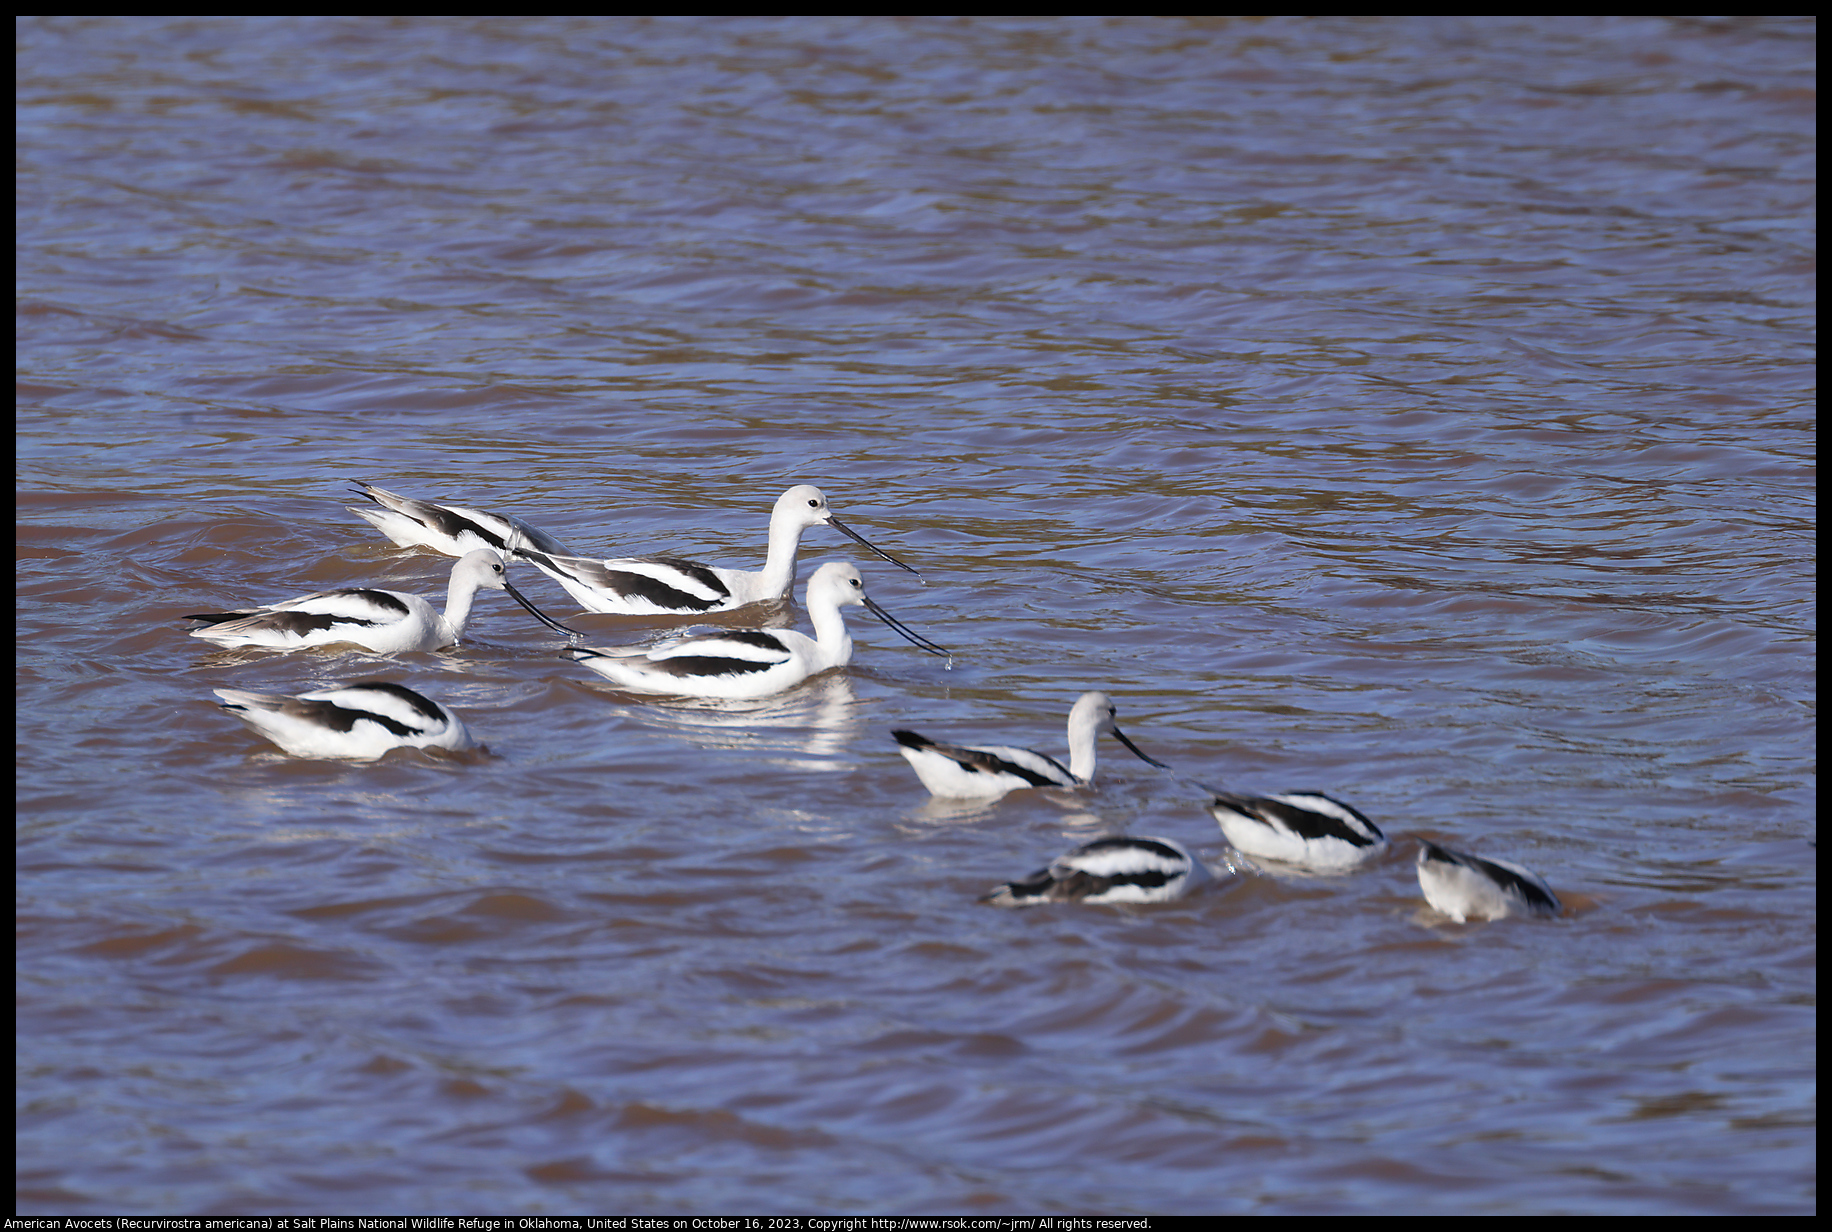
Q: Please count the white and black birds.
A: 9